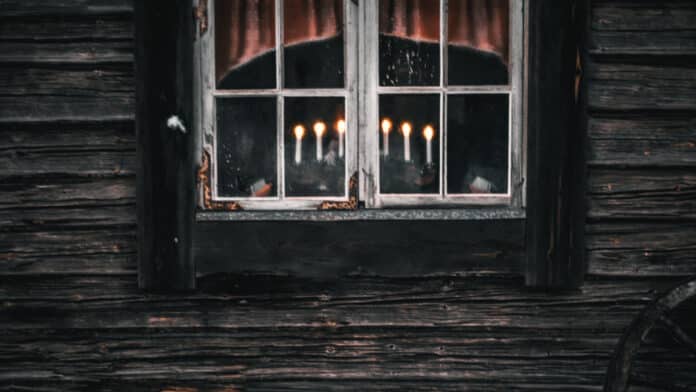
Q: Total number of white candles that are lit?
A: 6